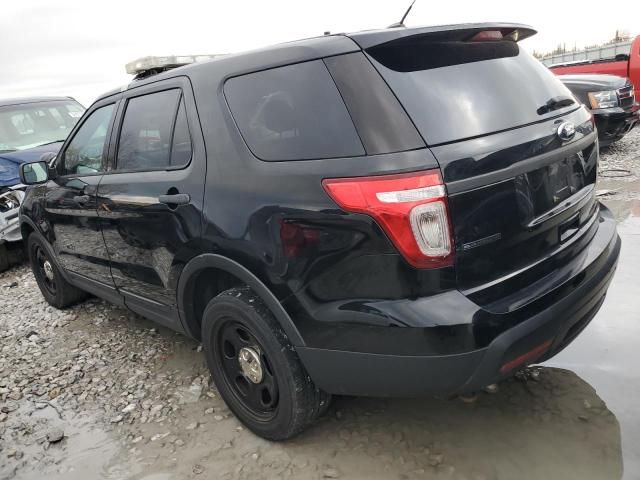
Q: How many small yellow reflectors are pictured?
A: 1